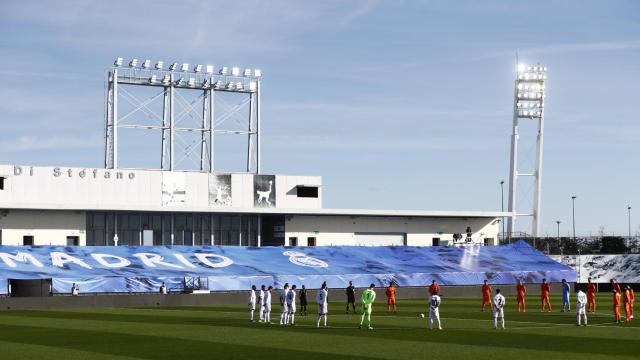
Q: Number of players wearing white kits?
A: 9